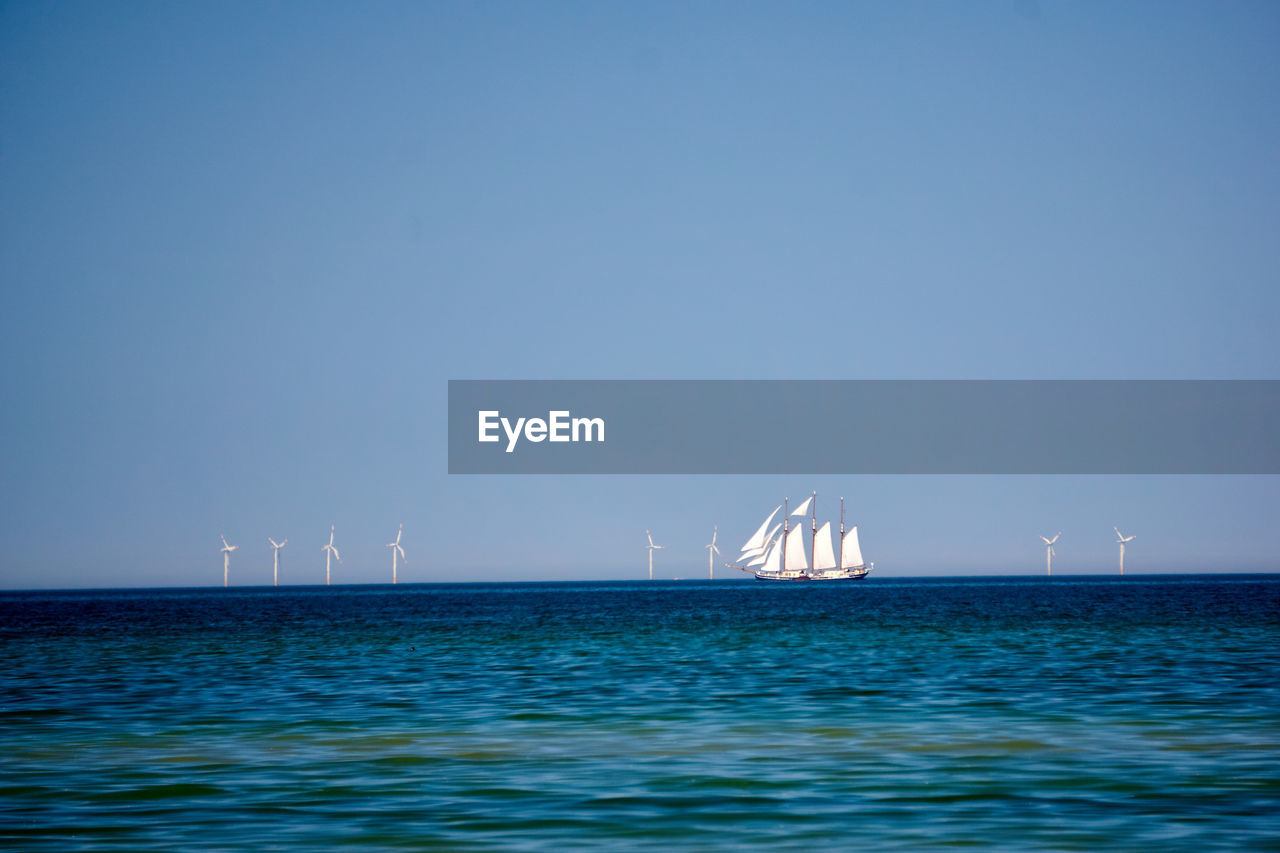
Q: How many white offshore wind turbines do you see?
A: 8